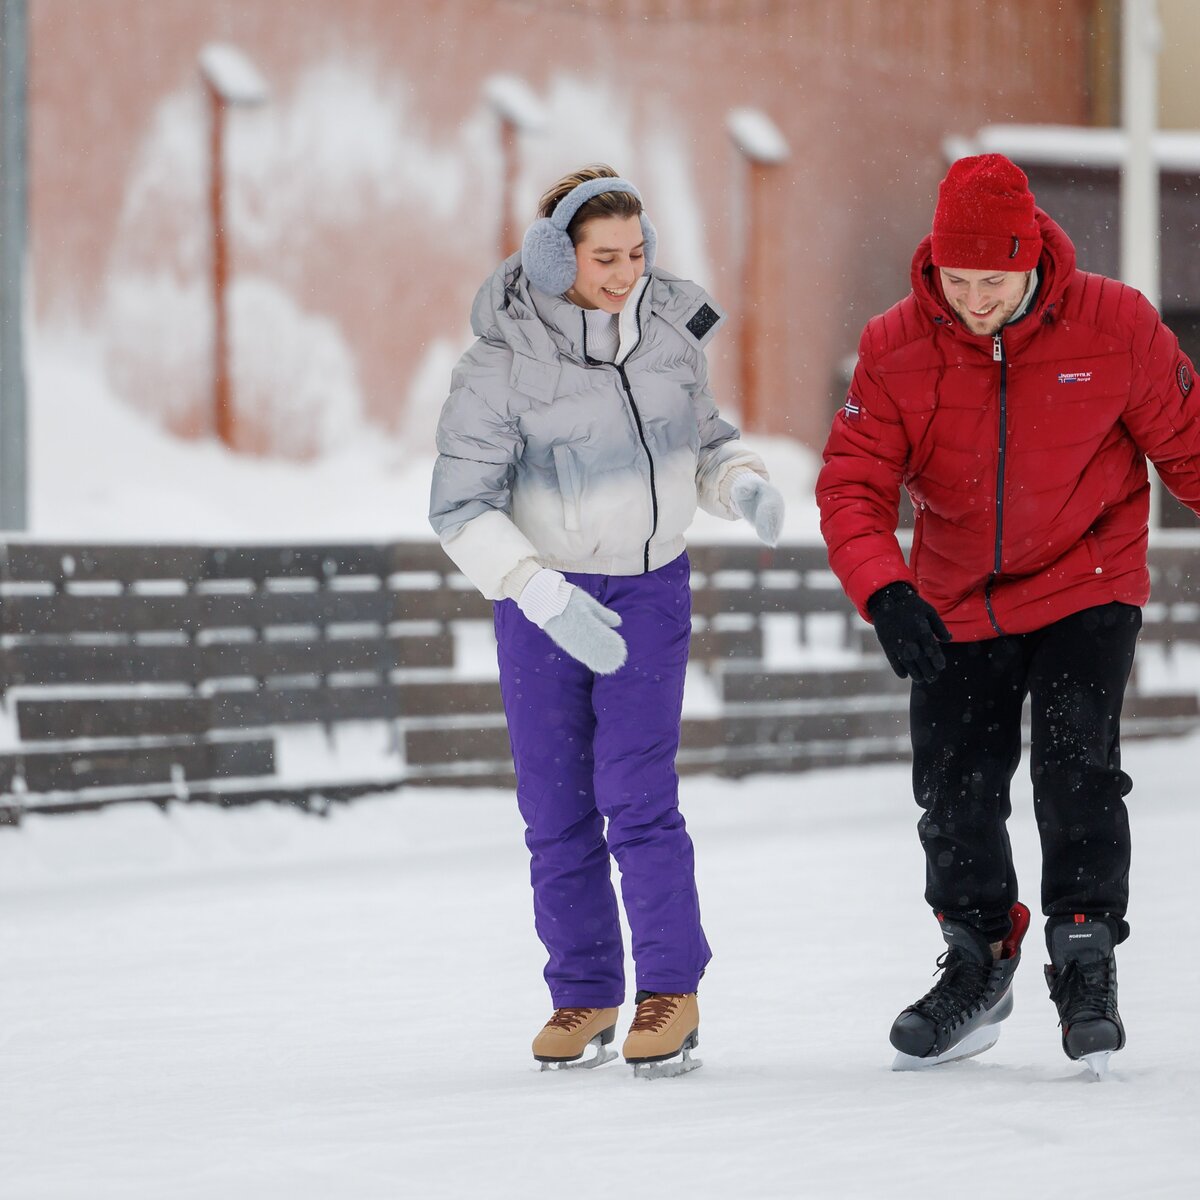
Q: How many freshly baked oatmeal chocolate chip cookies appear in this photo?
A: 0